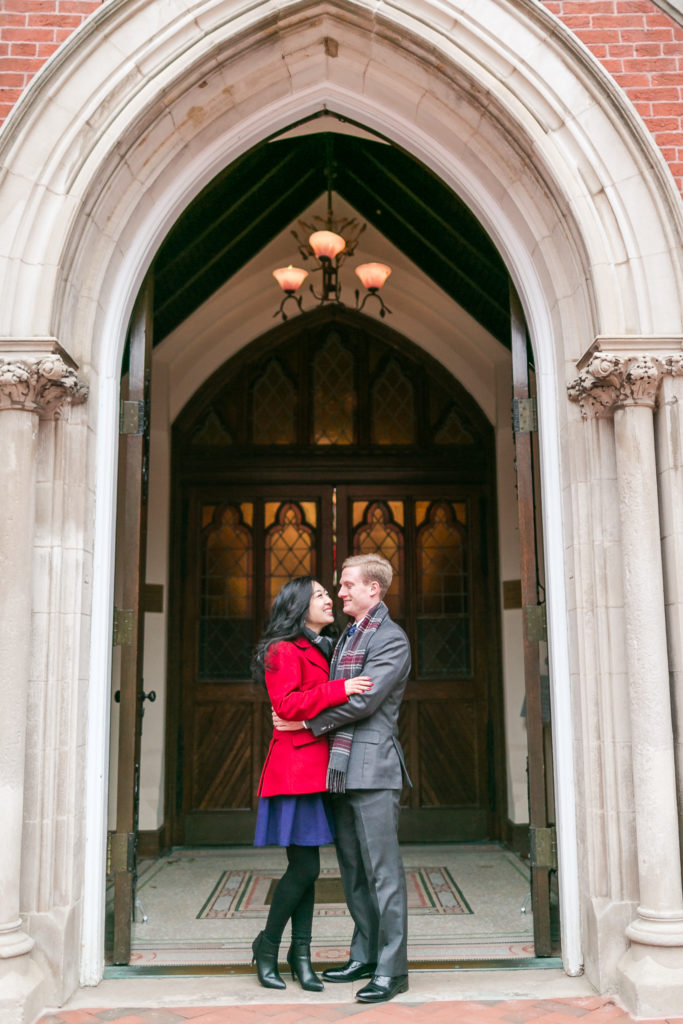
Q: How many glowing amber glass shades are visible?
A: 3